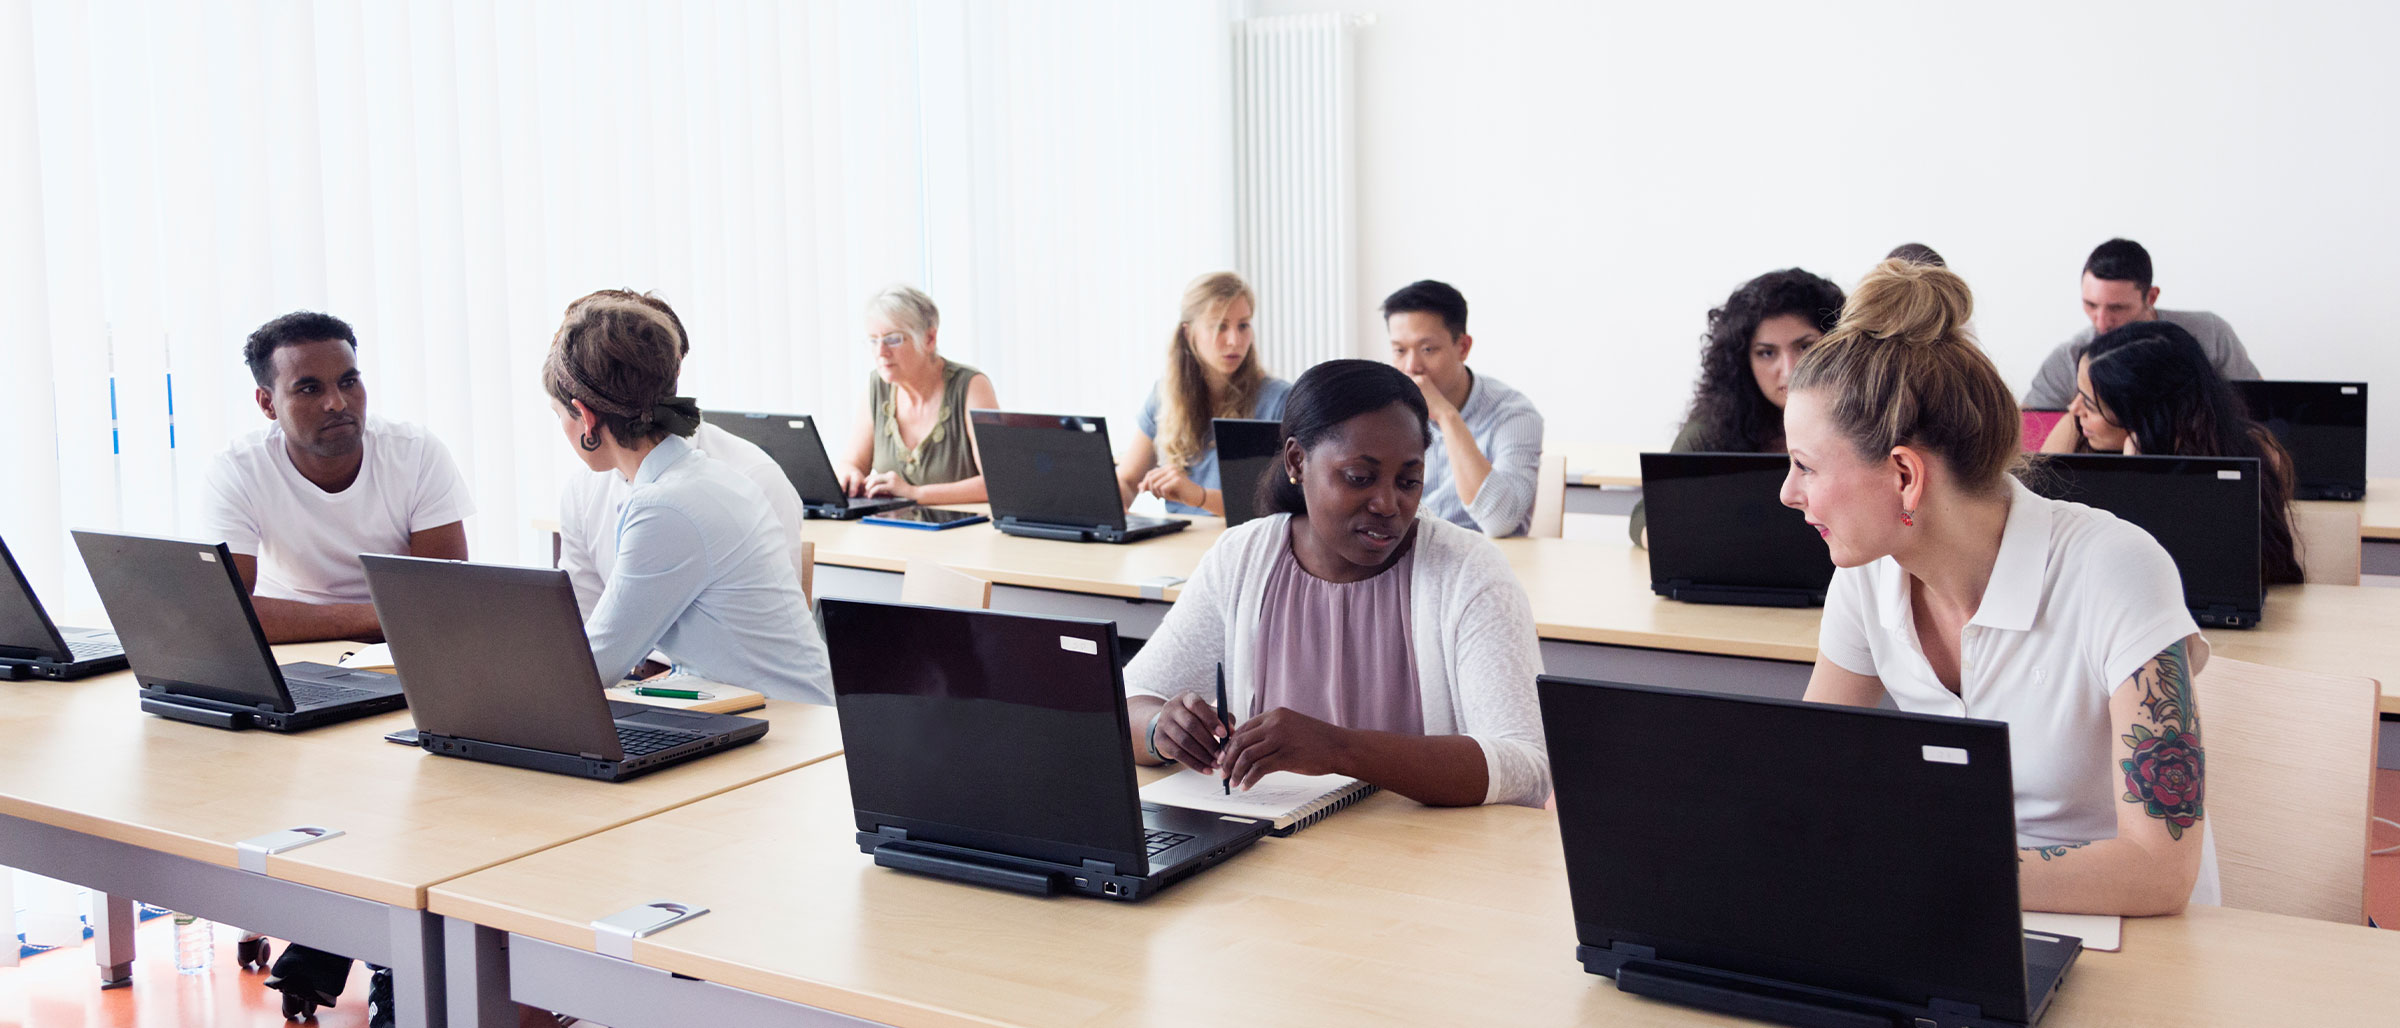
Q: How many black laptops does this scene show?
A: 11